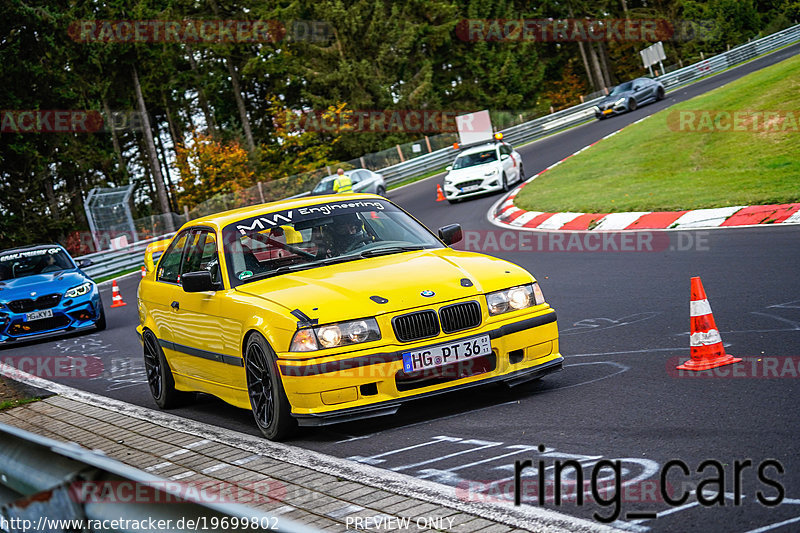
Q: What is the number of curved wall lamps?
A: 0